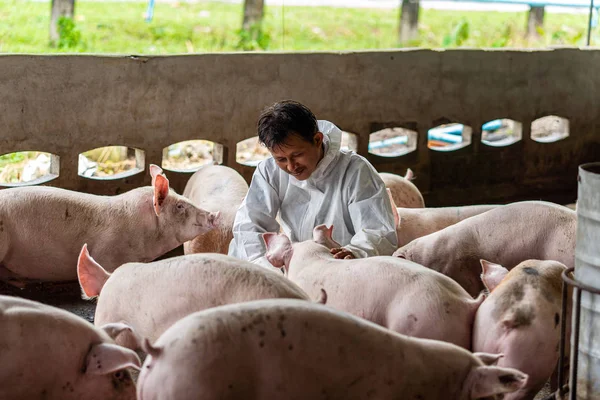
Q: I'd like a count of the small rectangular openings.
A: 9